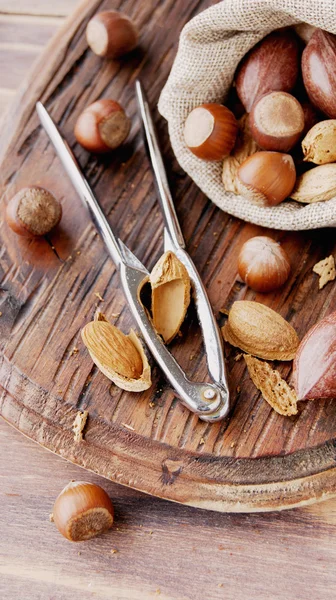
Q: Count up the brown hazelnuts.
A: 8